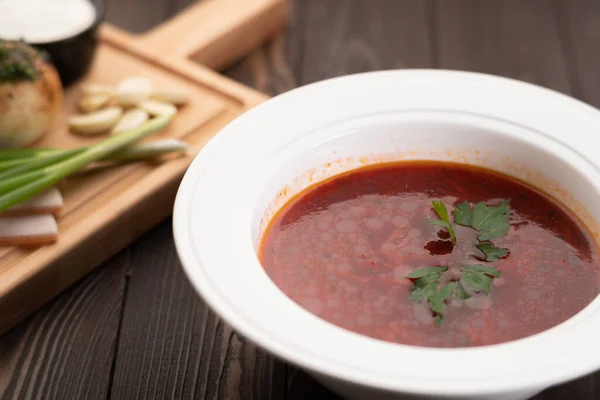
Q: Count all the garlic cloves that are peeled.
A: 7